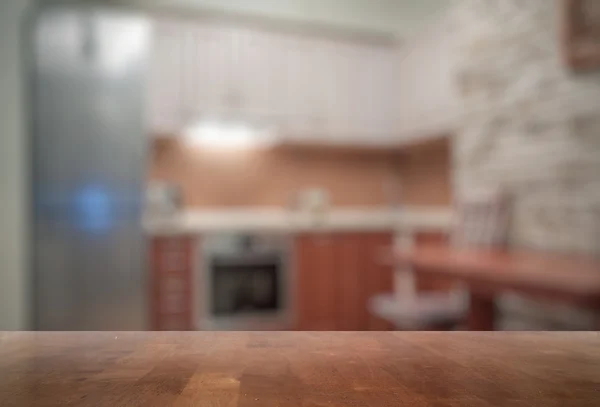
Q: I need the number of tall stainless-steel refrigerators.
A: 1